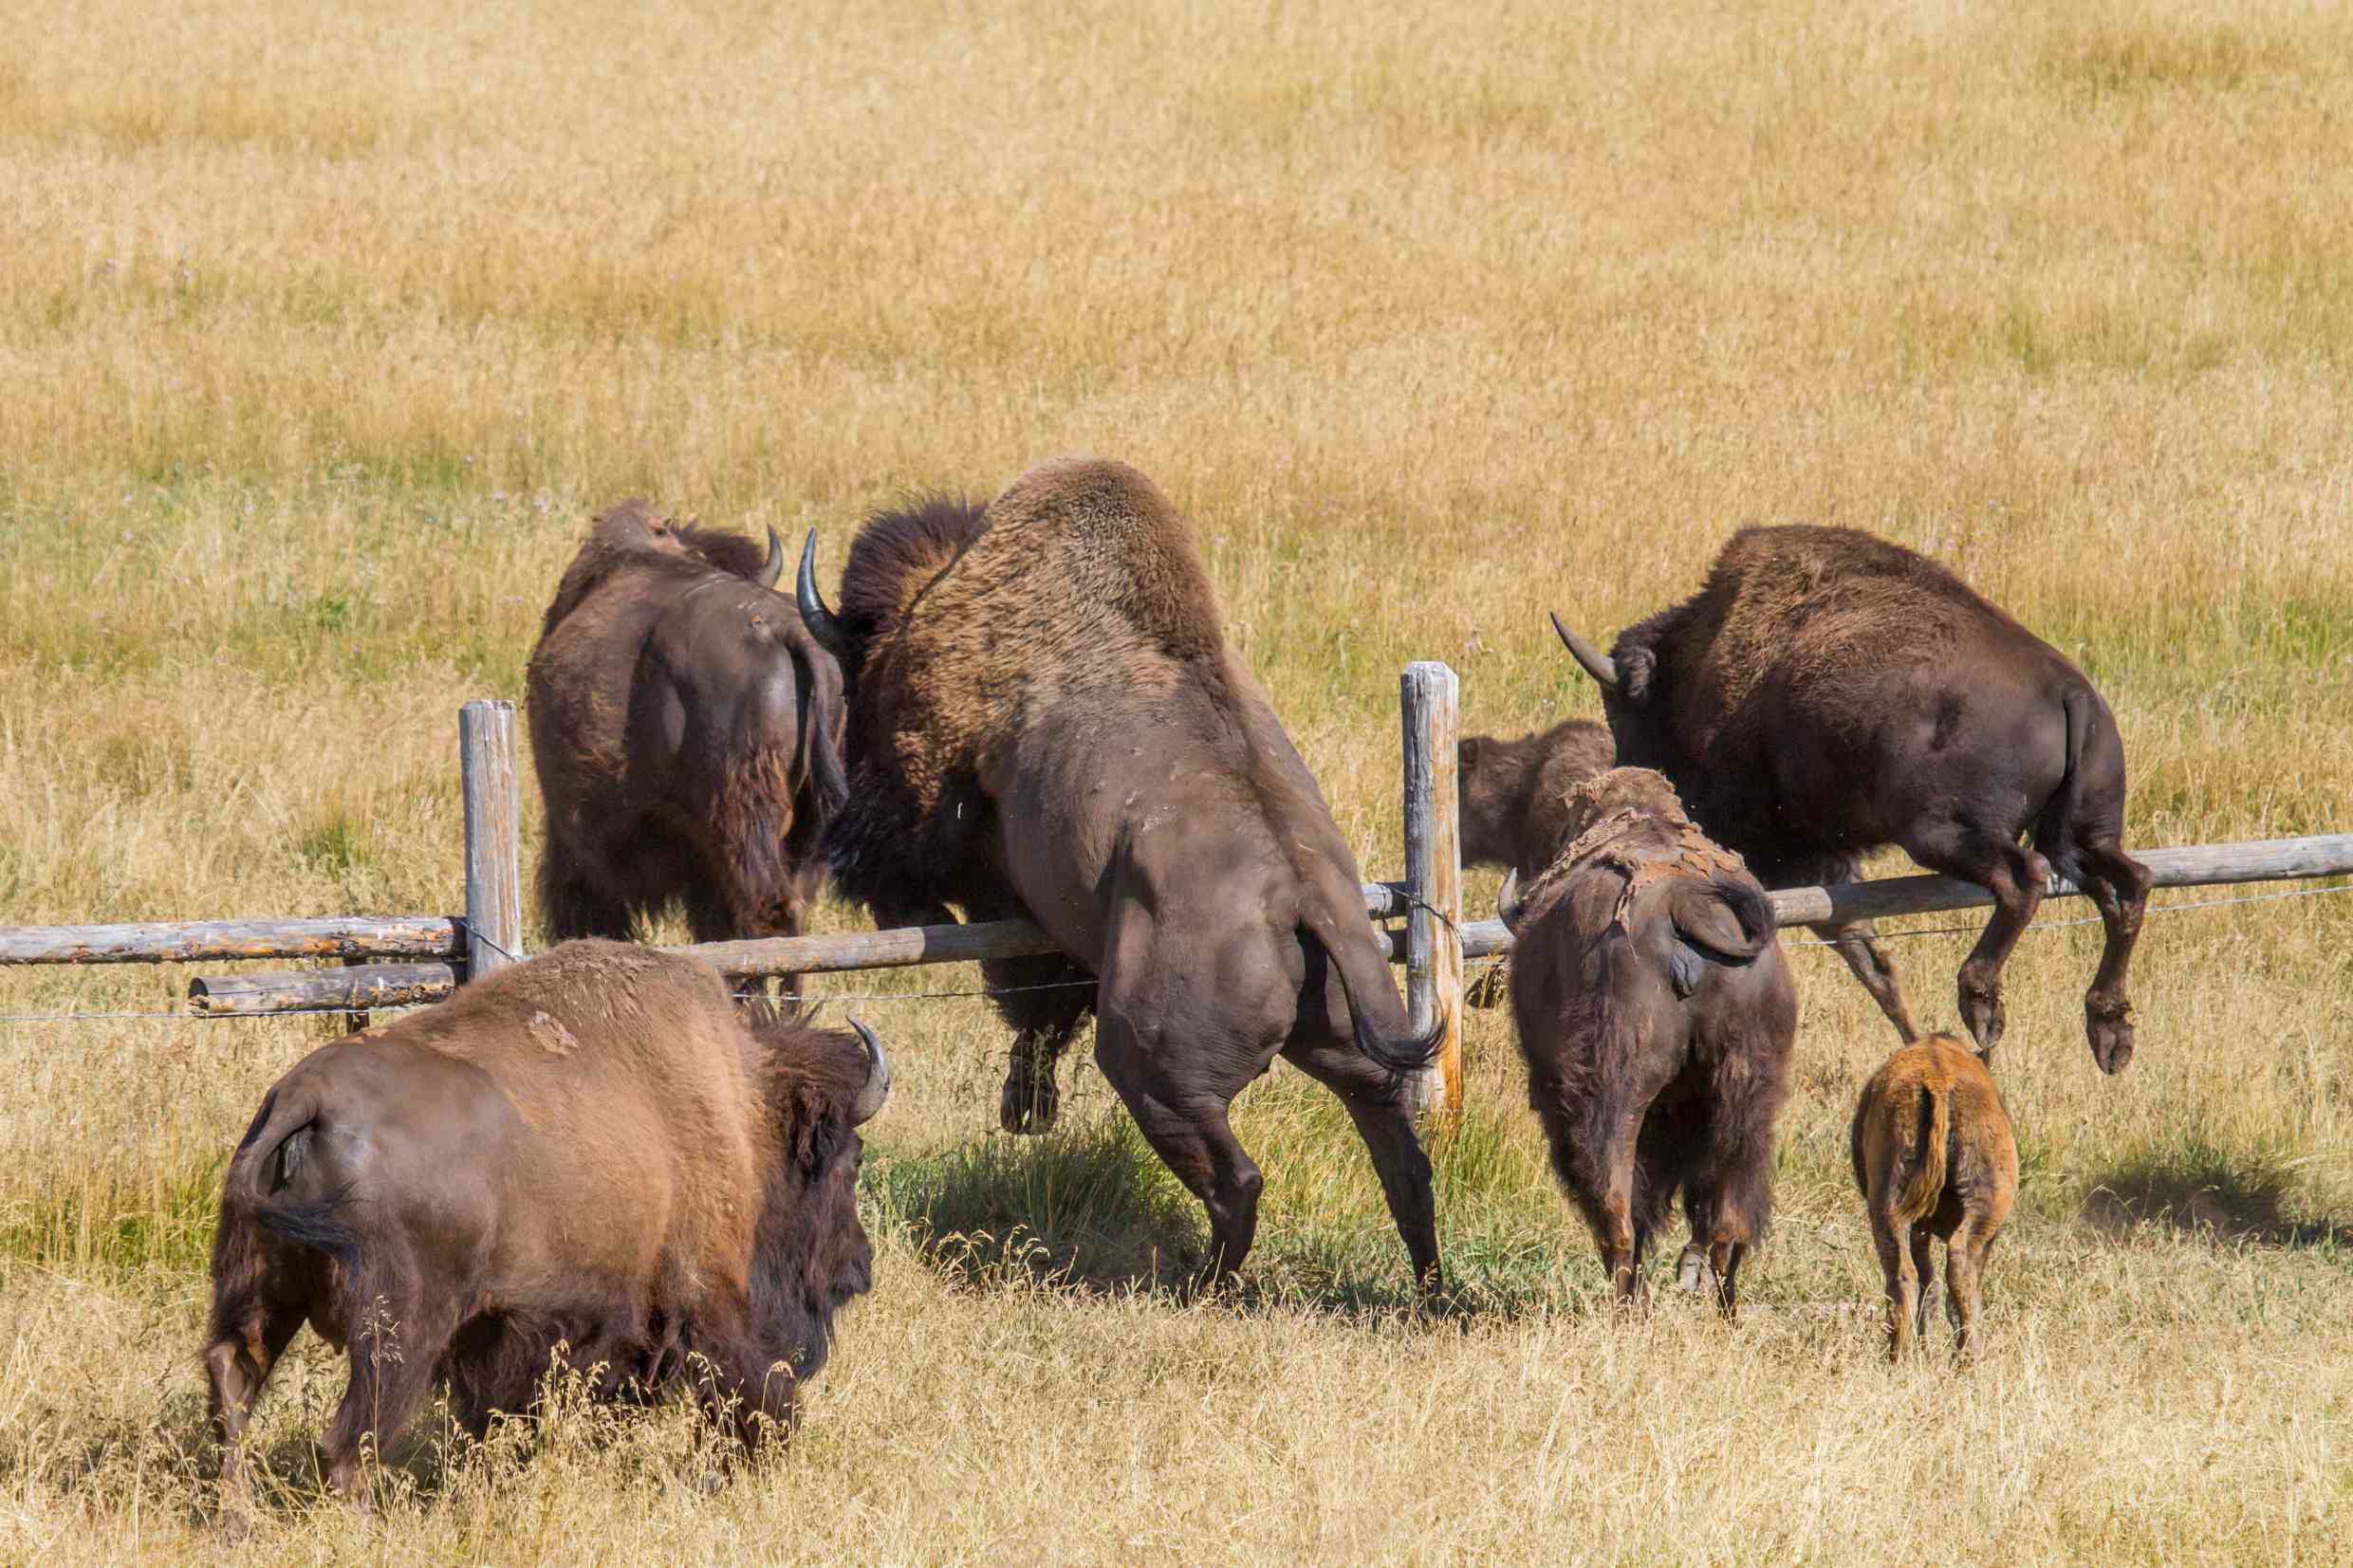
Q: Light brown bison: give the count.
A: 1